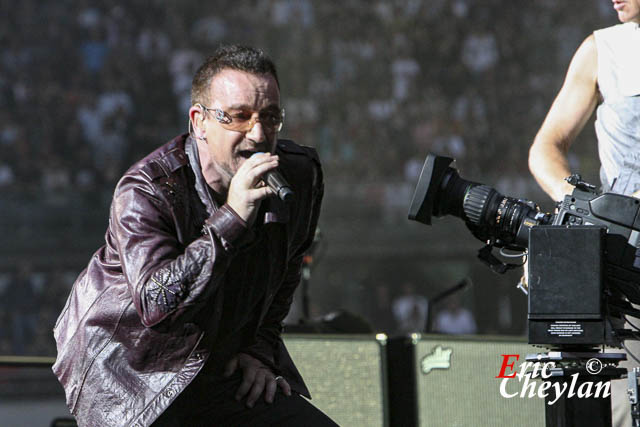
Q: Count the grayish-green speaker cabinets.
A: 2